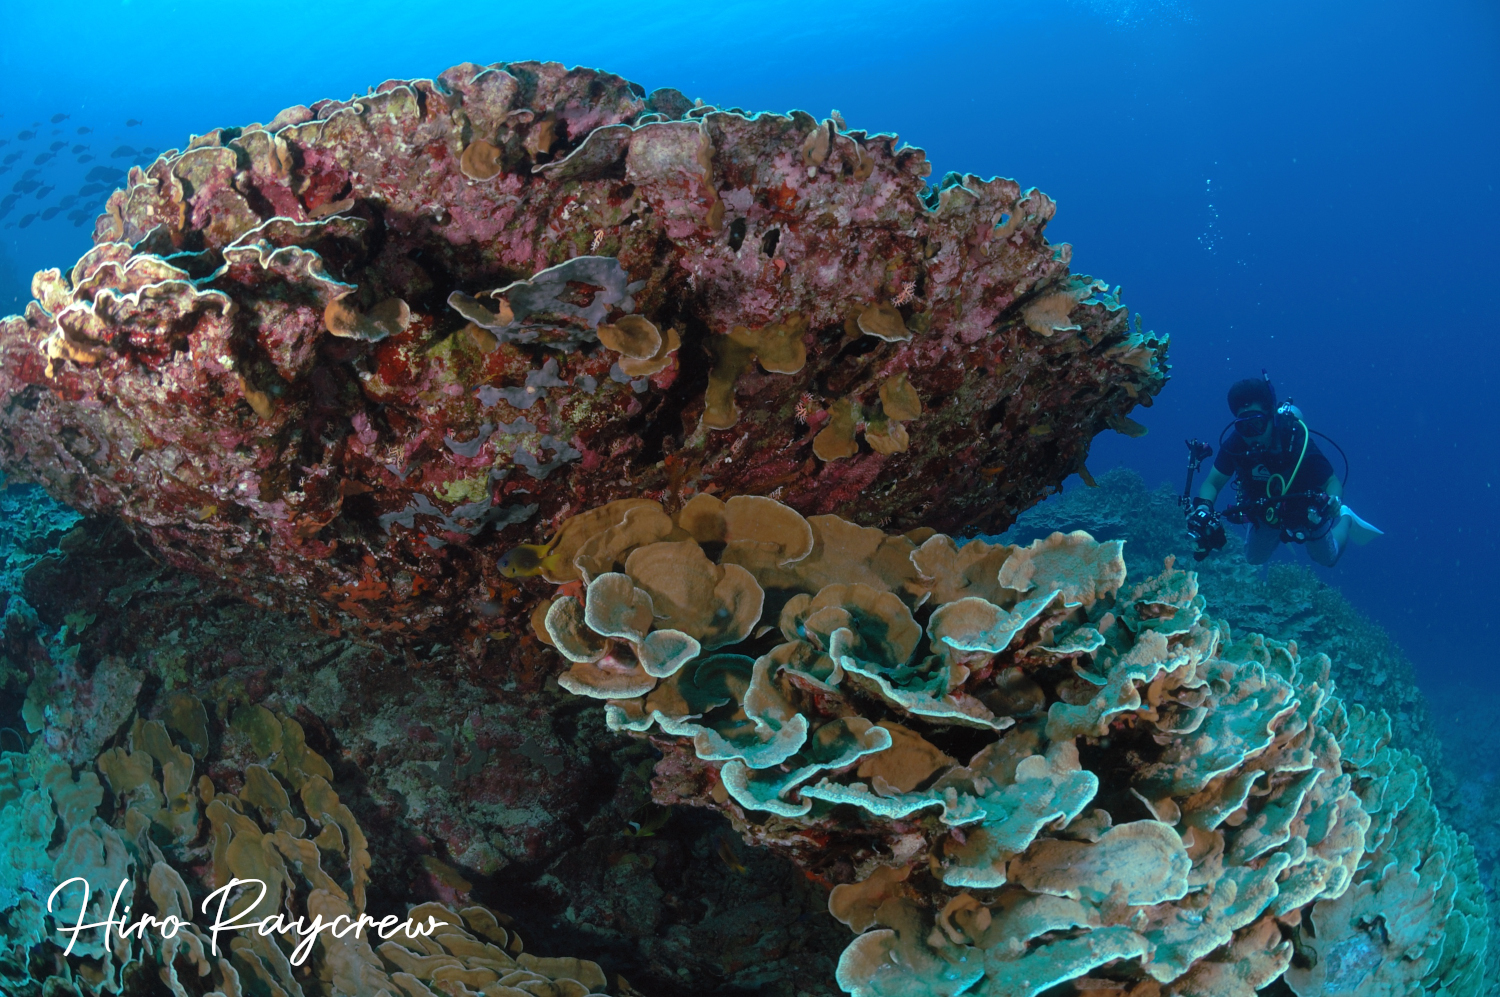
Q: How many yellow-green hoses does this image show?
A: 1